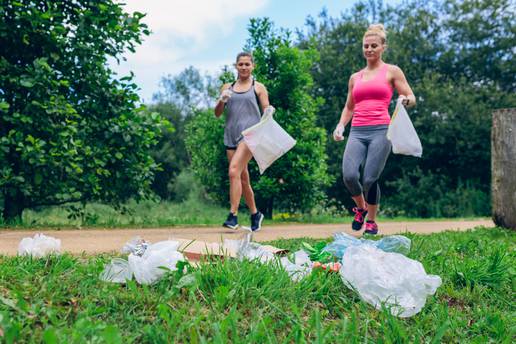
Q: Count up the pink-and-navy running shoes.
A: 2